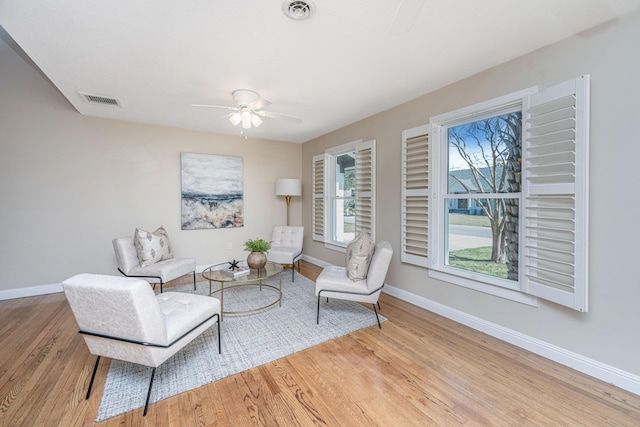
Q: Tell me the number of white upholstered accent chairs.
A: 4